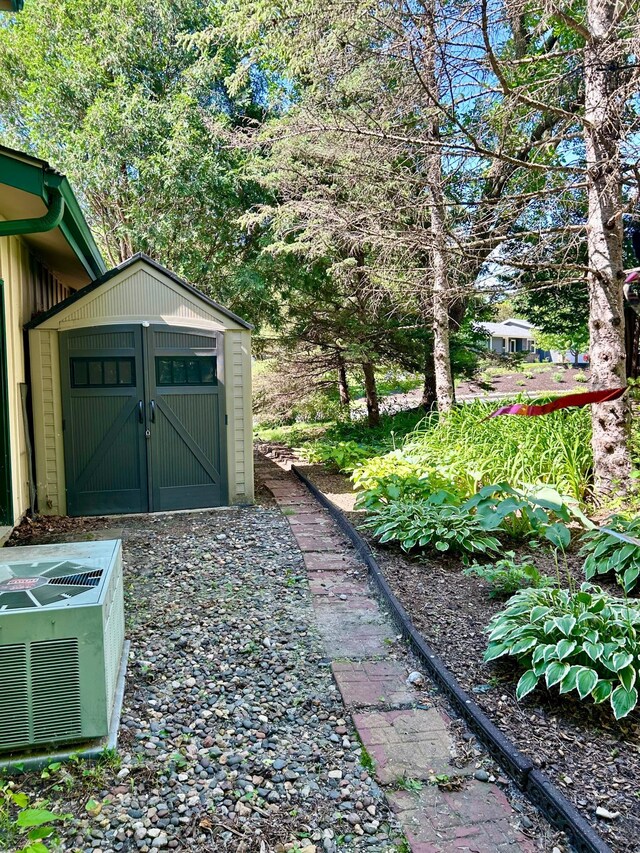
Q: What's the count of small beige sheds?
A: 1